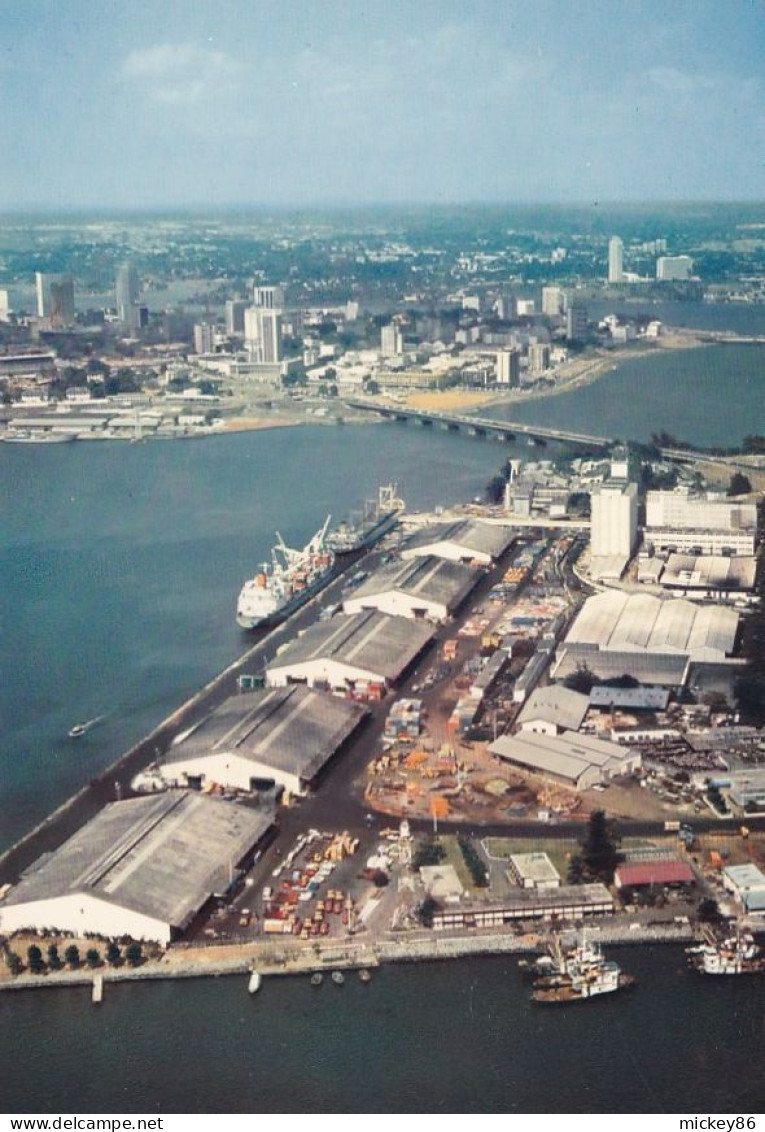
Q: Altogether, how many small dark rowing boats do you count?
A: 3